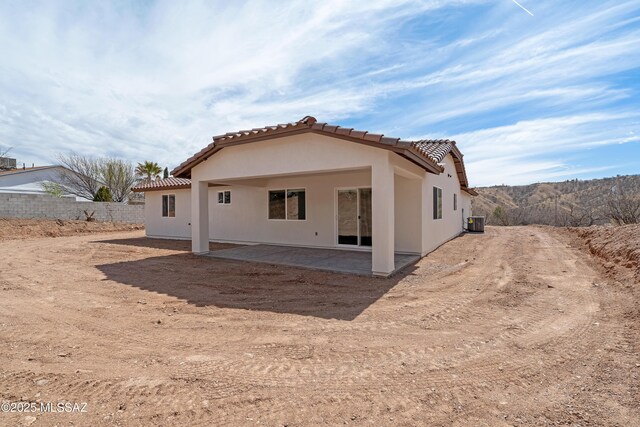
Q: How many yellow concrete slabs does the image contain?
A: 0